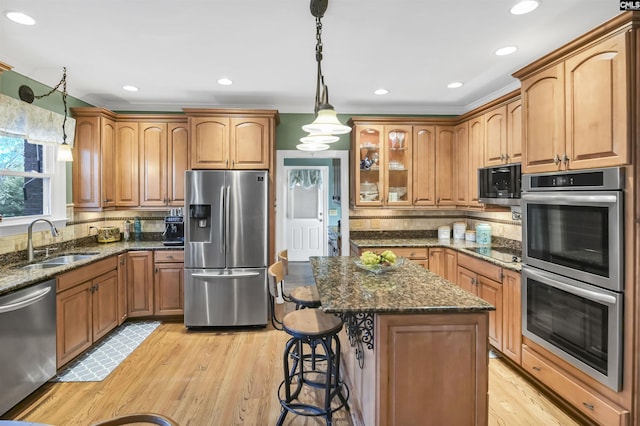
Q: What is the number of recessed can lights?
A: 7